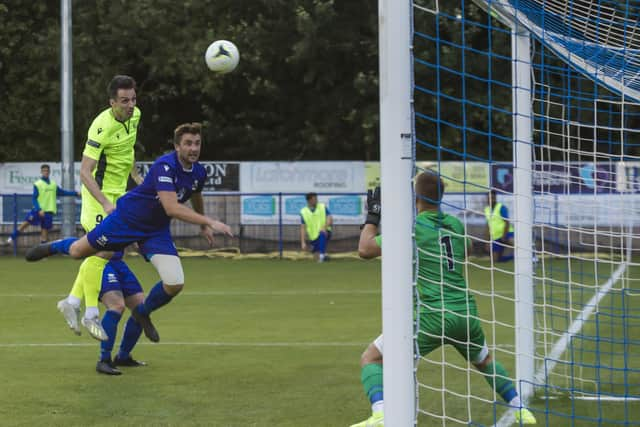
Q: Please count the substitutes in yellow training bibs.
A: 3